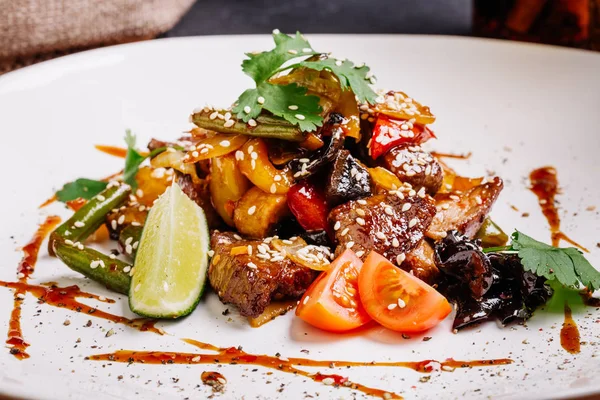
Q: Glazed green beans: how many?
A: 3